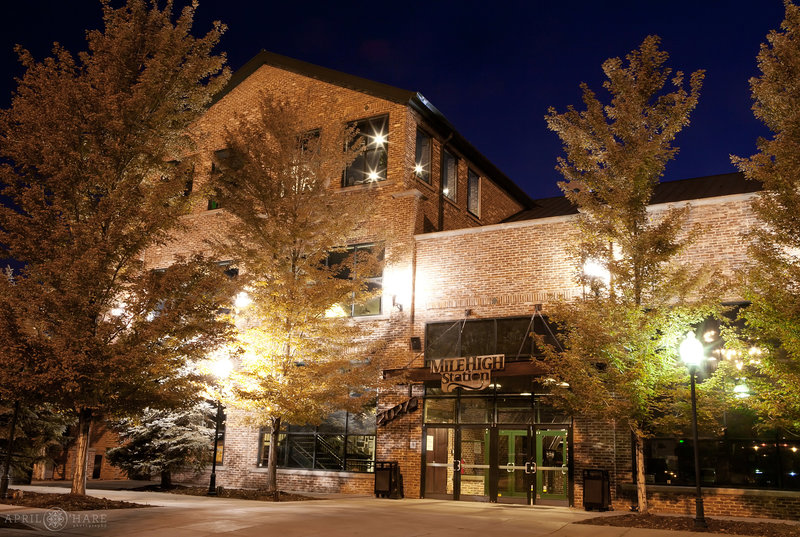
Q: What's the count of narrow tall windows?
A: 3